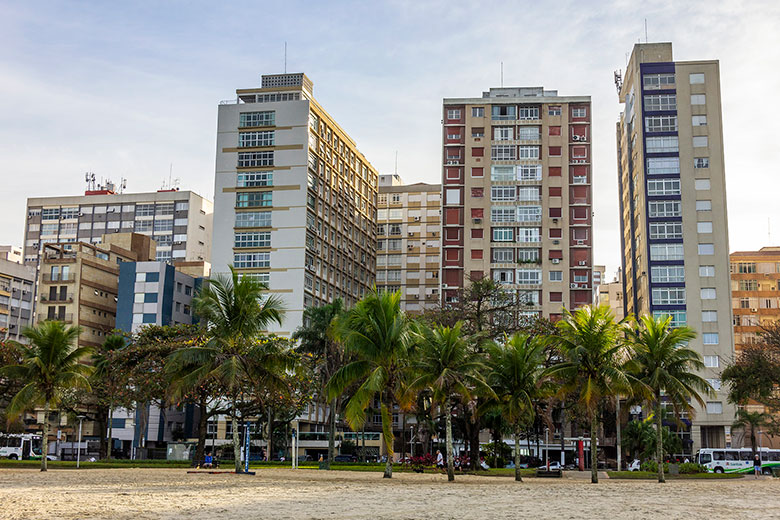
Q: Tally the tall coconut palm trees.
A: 7